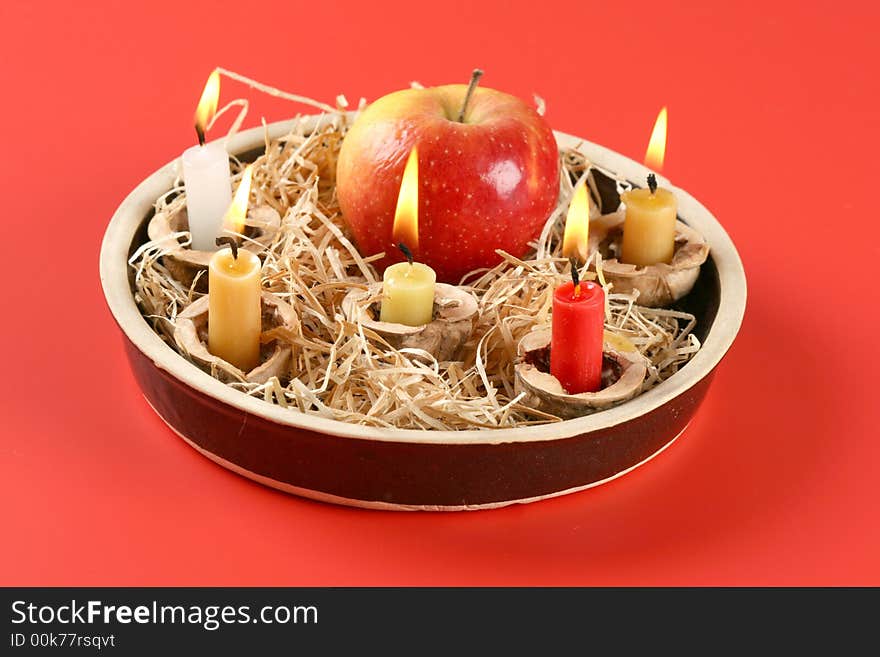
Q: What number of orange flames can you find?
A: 5